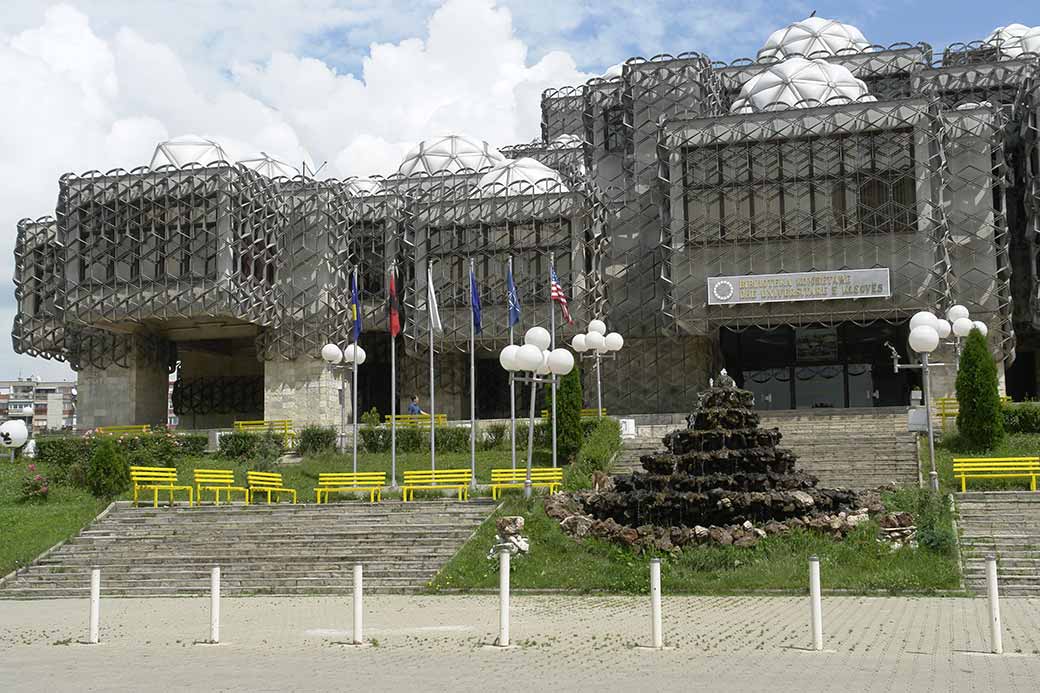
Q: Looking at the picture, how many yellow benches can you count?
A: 12